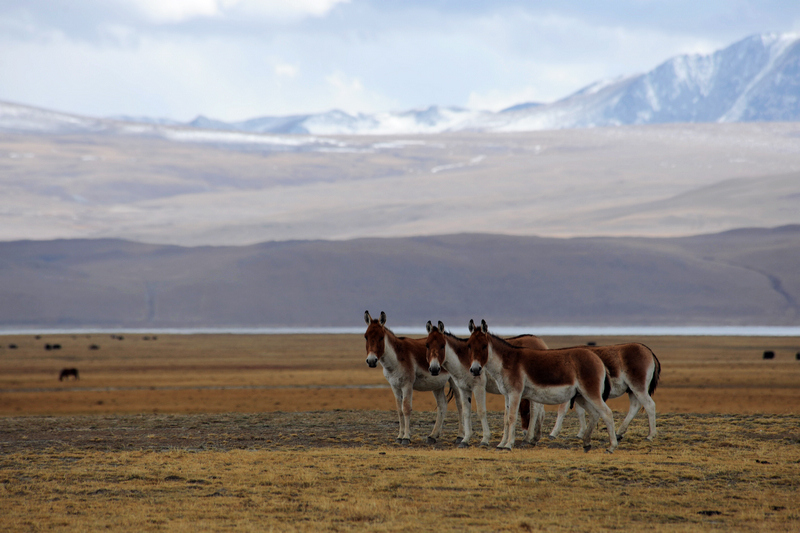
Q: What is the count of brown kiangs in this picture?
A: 4